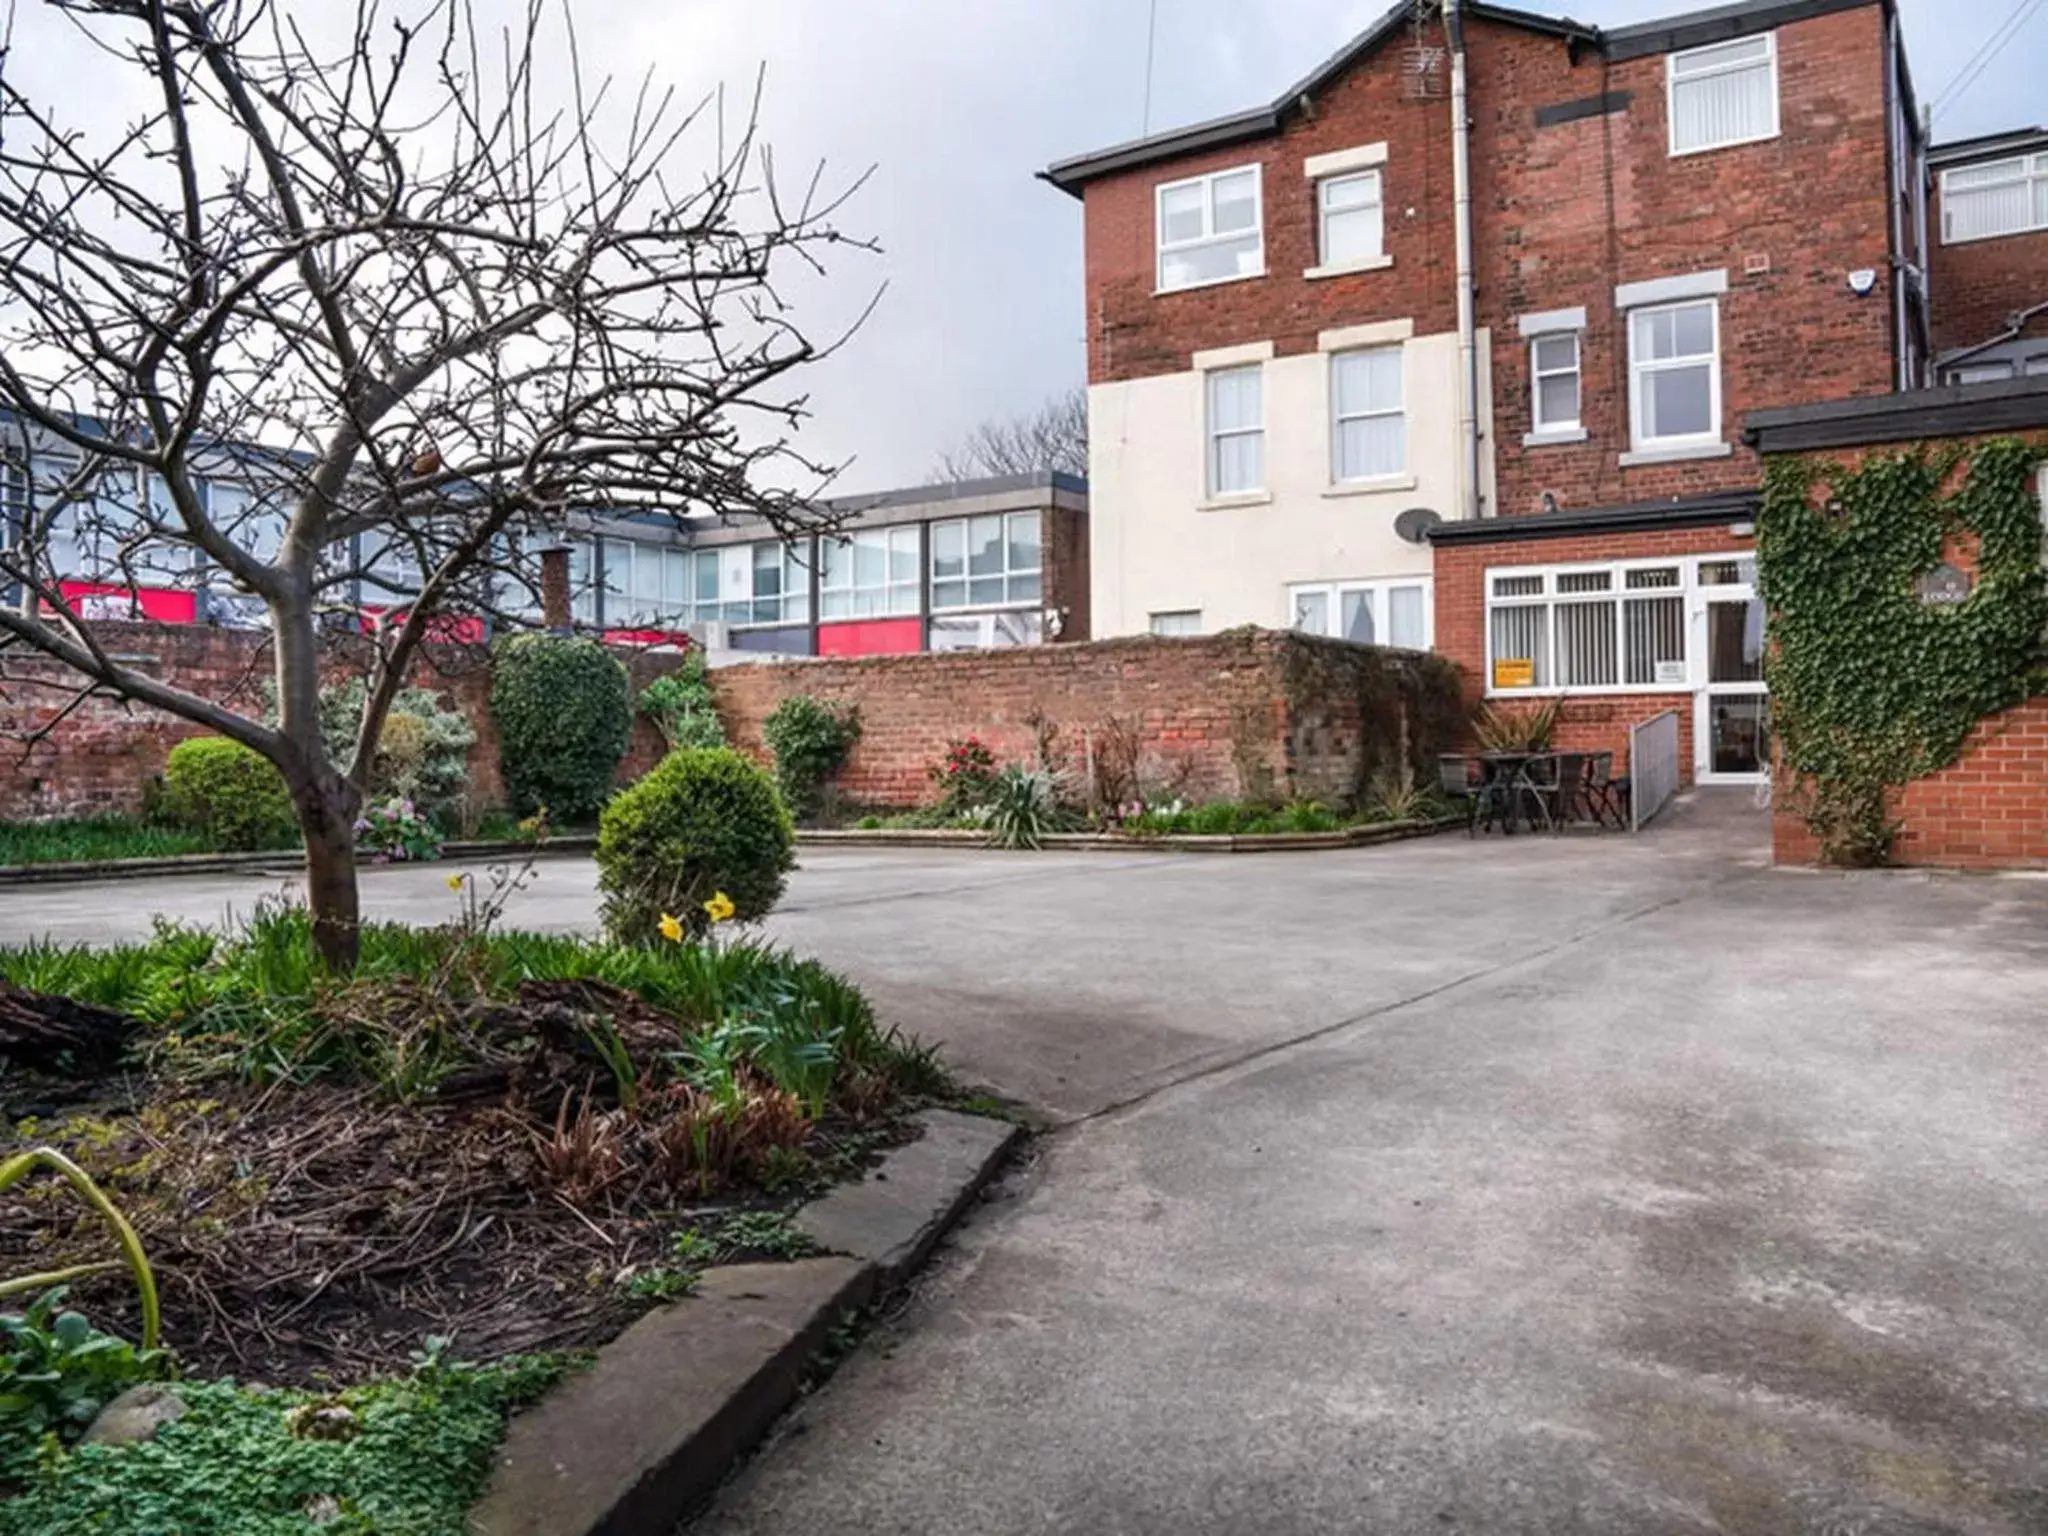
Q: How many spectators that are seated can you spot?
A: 0